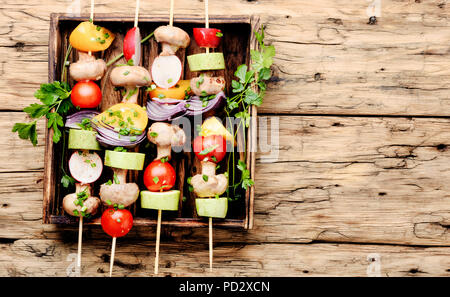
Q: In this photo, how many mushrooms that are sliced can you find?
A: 0